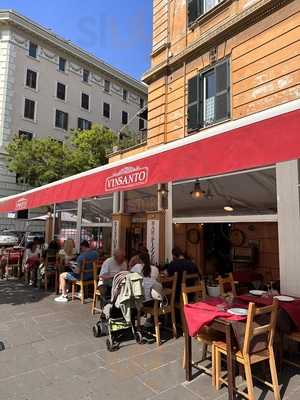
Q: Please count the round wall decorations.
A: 2